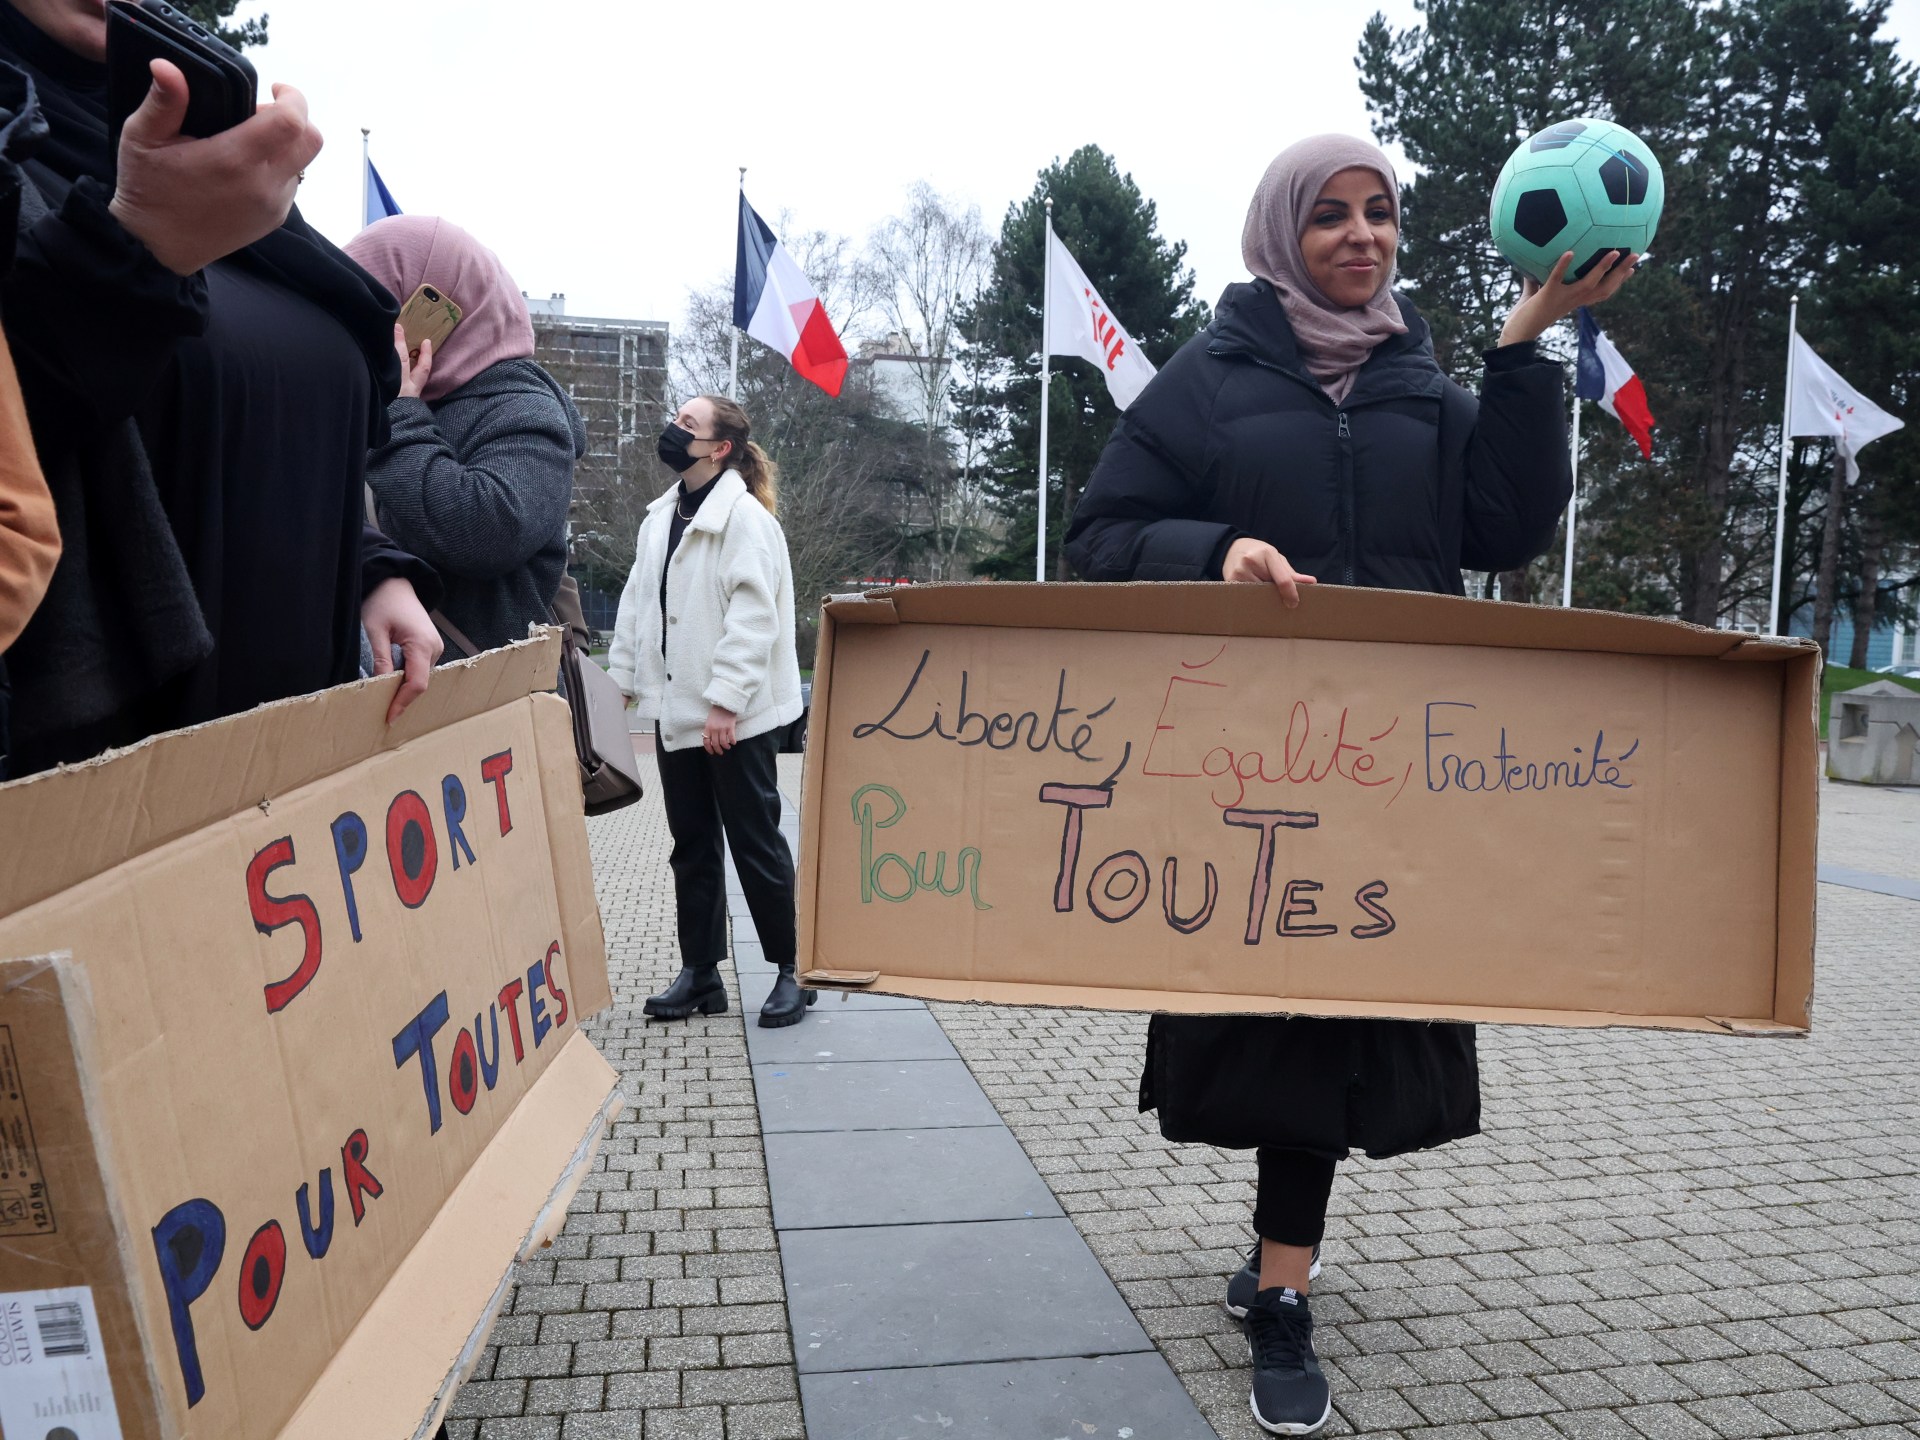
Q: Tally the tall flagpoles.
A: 5